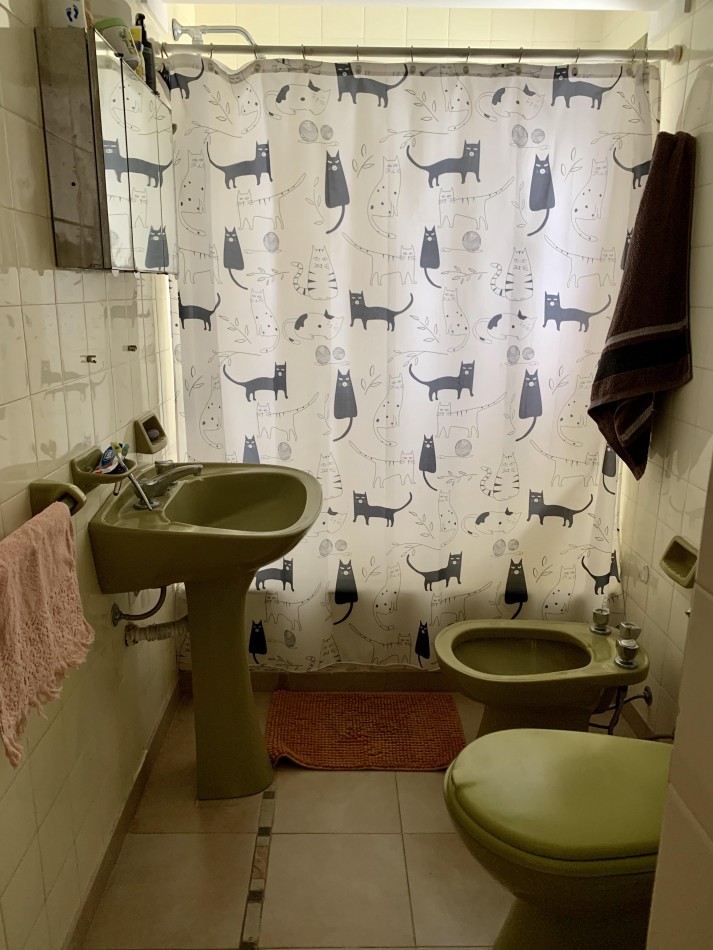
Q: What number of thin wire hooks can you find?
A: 12